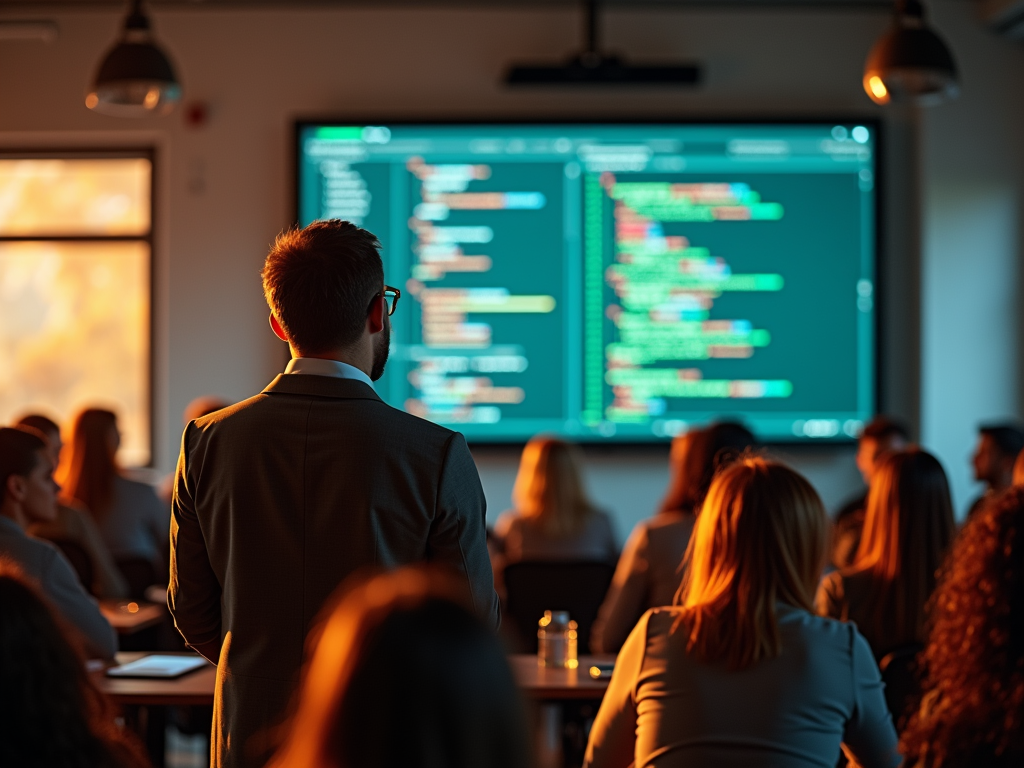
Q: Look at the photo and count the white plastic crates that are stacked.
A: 0